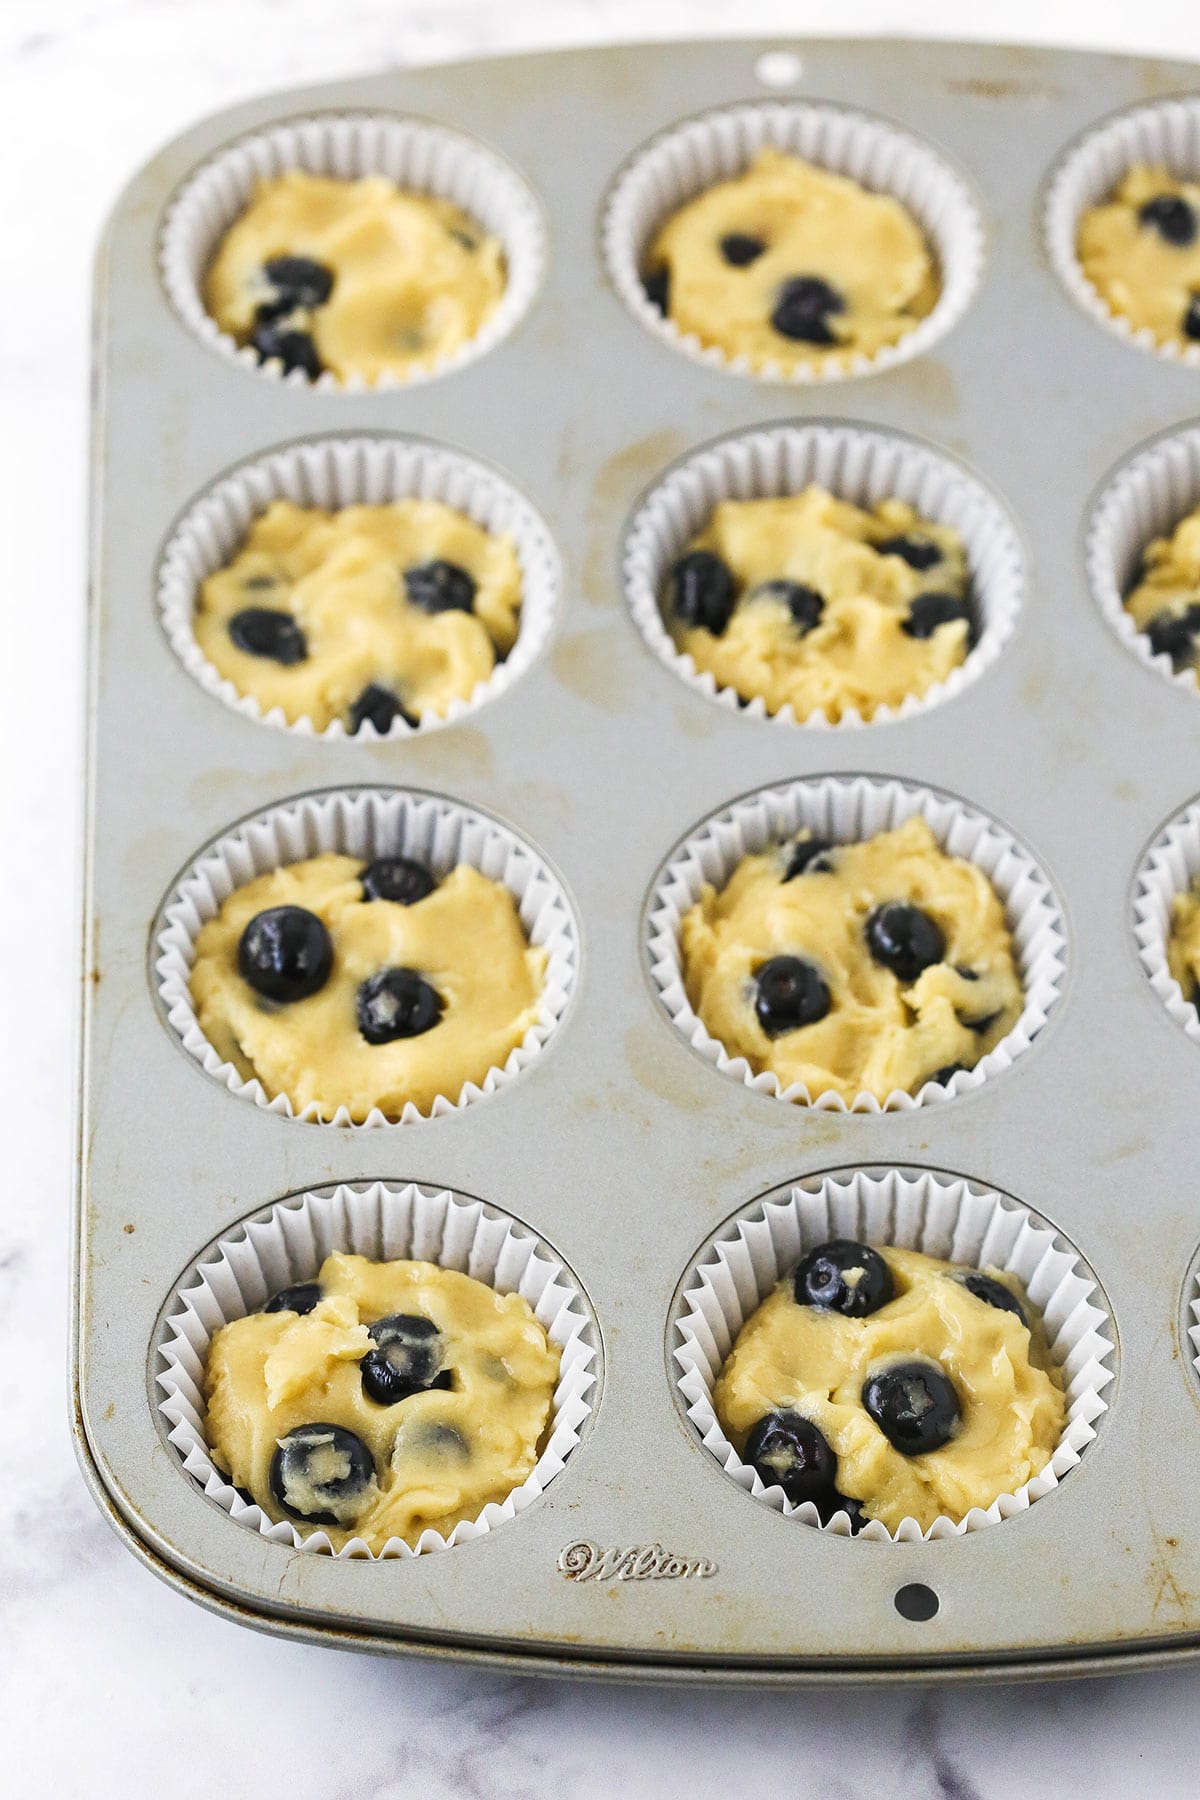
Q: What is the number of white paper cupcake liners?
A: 12